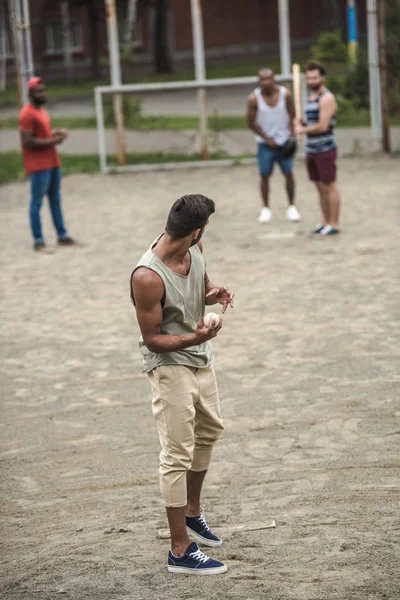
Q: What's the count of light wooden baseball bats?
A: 2